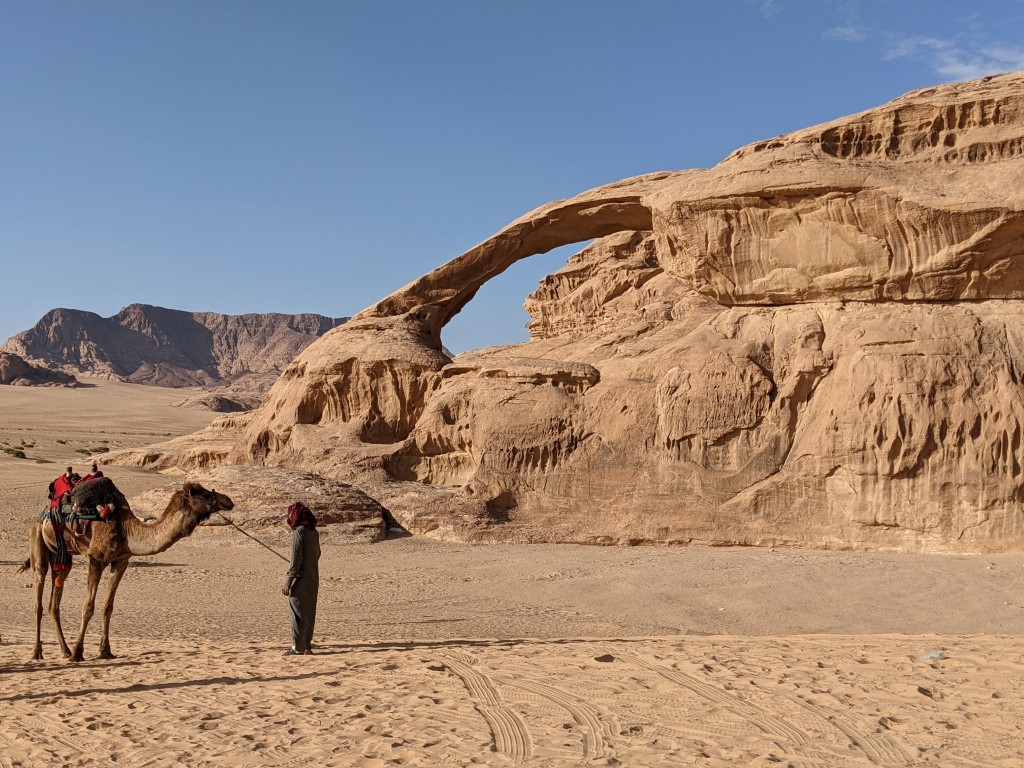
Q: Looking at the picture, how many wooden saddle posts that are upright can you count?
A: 2